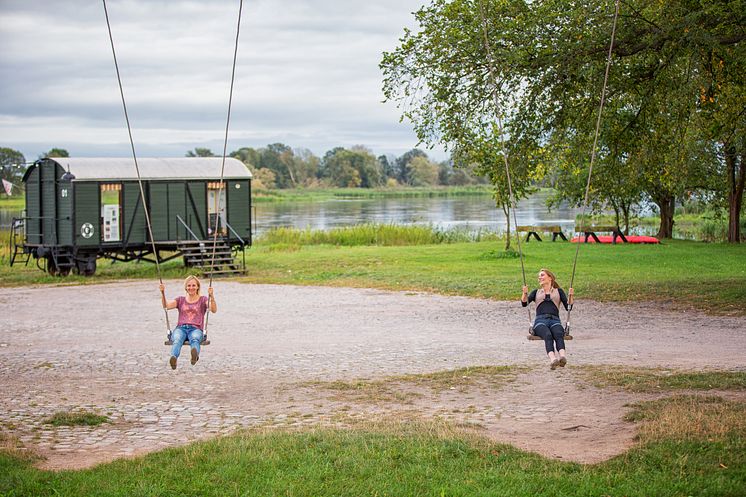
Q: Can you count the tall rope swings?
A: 2